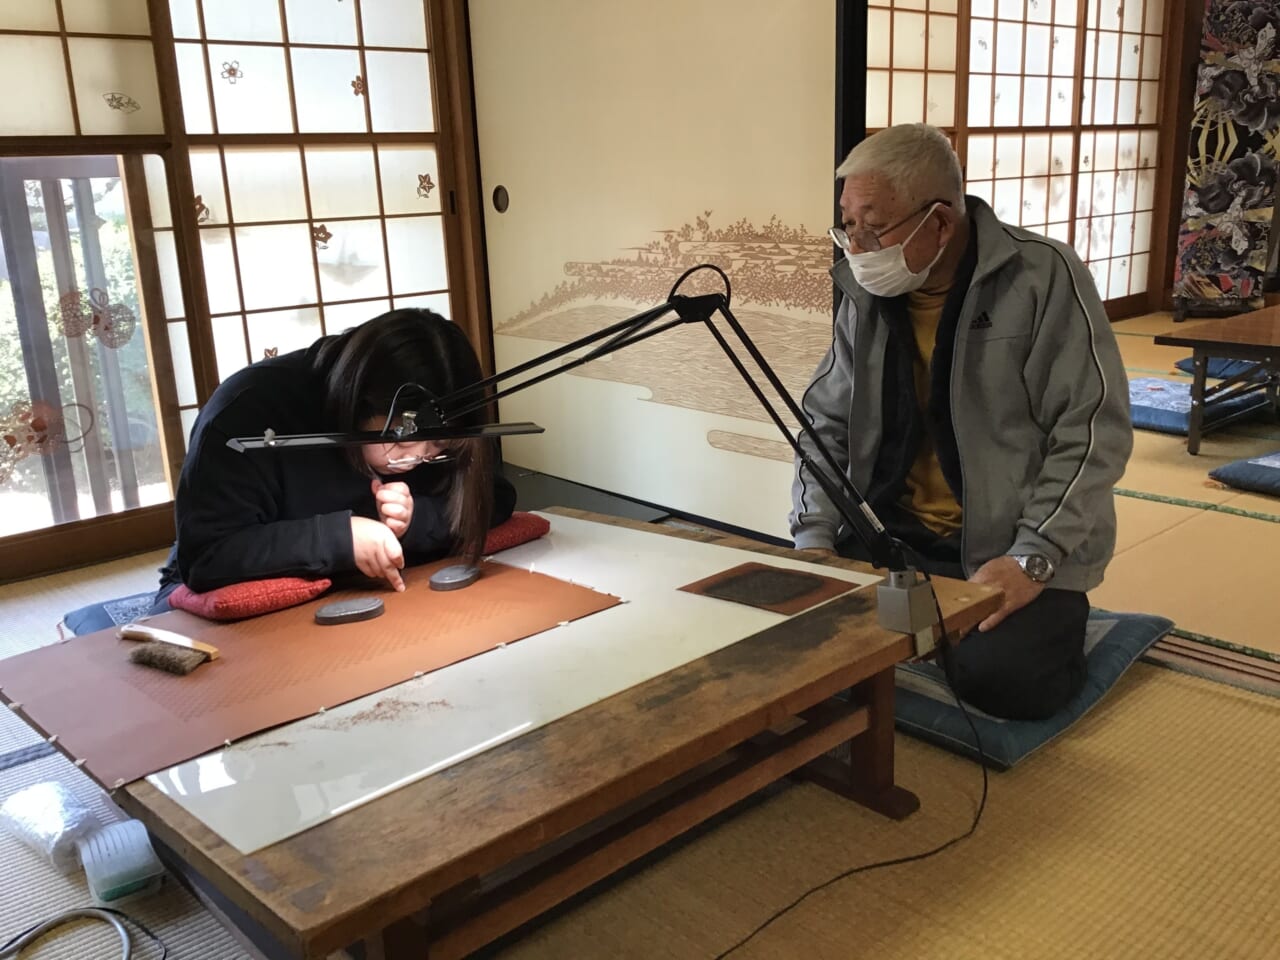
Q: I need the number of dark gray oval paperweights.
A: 2